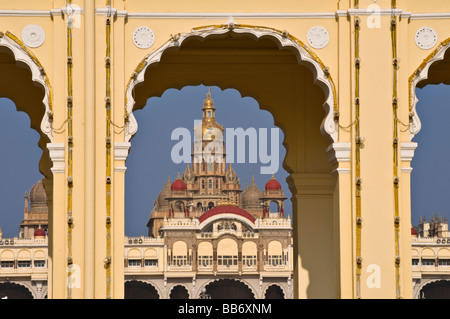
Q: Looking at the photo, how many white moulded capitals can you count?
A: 4